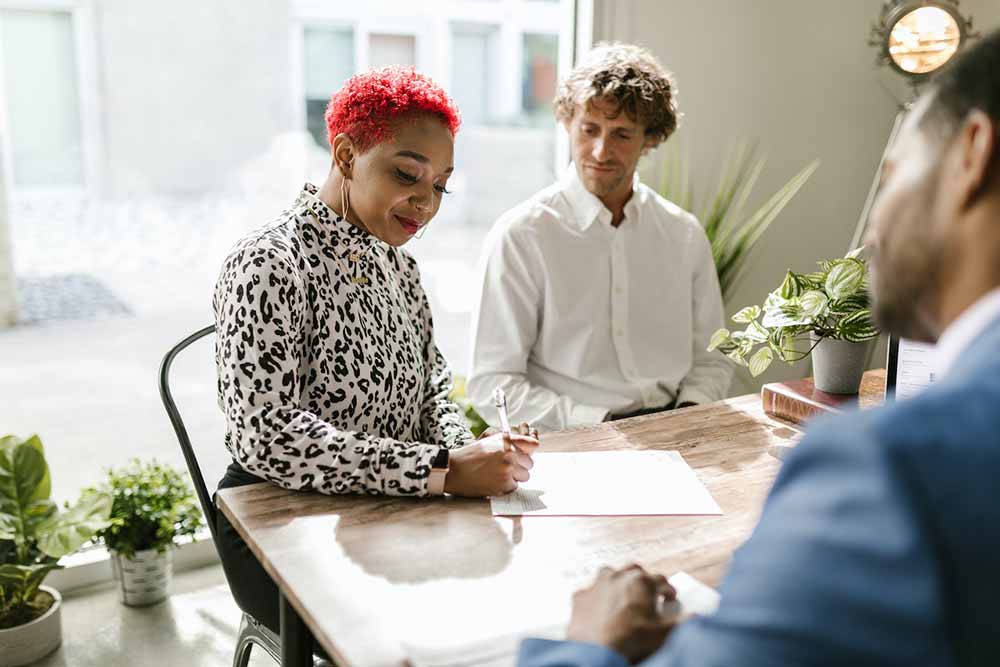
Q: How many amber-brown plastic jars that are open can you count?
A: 0